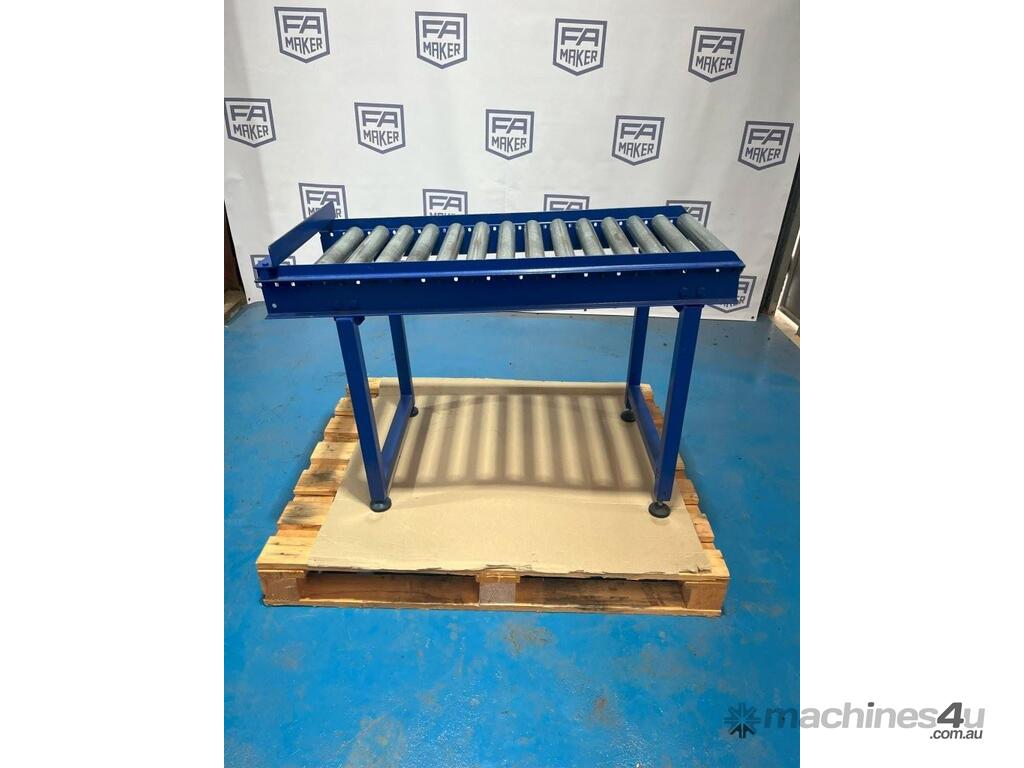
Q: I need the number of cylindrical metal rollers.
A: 14